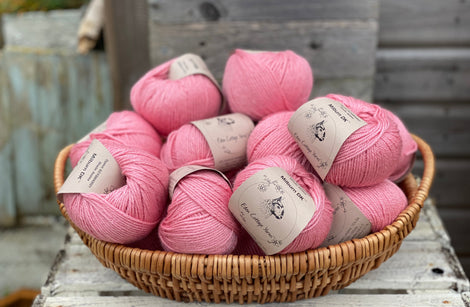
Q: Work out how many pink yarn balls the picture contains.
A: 11